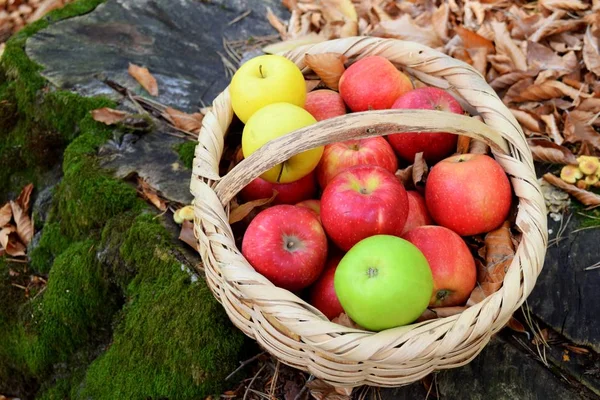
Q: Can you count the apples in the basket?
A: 15